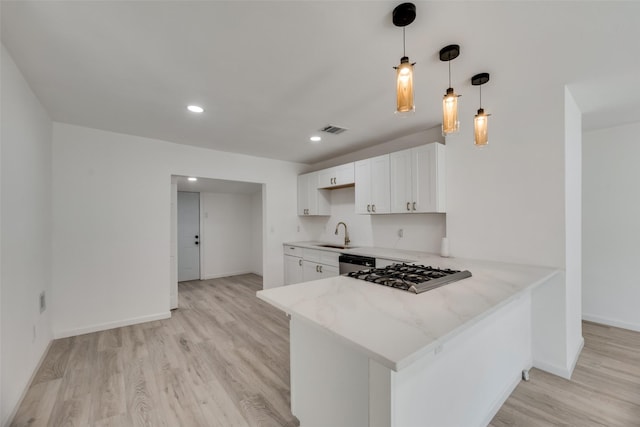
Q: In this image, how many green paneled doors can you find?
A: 0